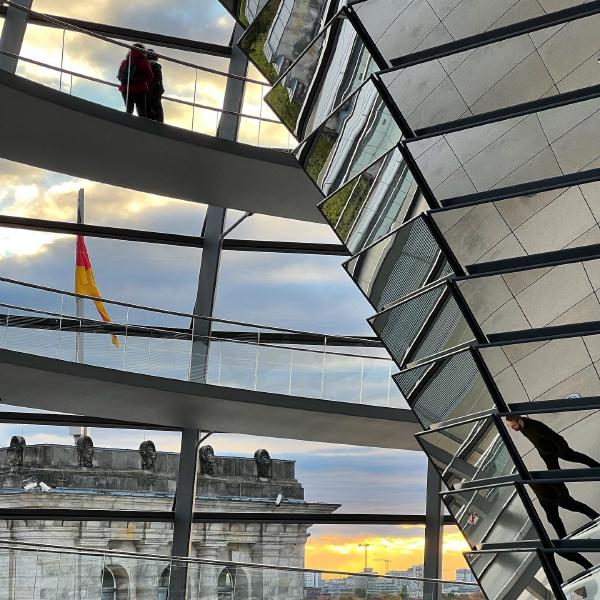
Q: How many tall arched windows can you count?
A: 3